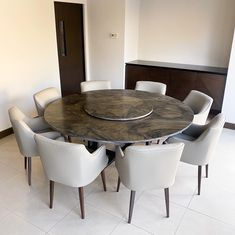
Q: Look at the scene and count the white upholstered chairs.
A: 8